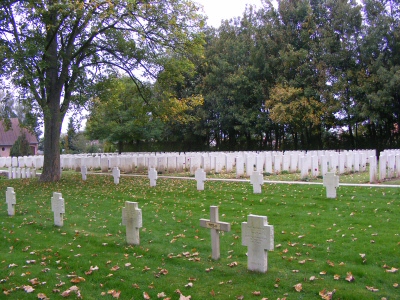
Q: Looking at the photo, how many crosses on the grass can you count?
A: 11